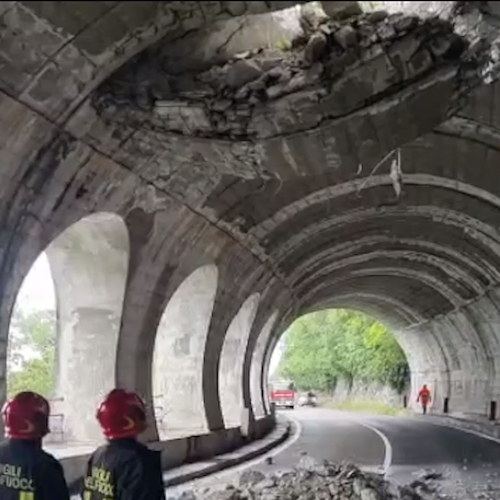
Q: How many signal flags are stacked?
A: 0